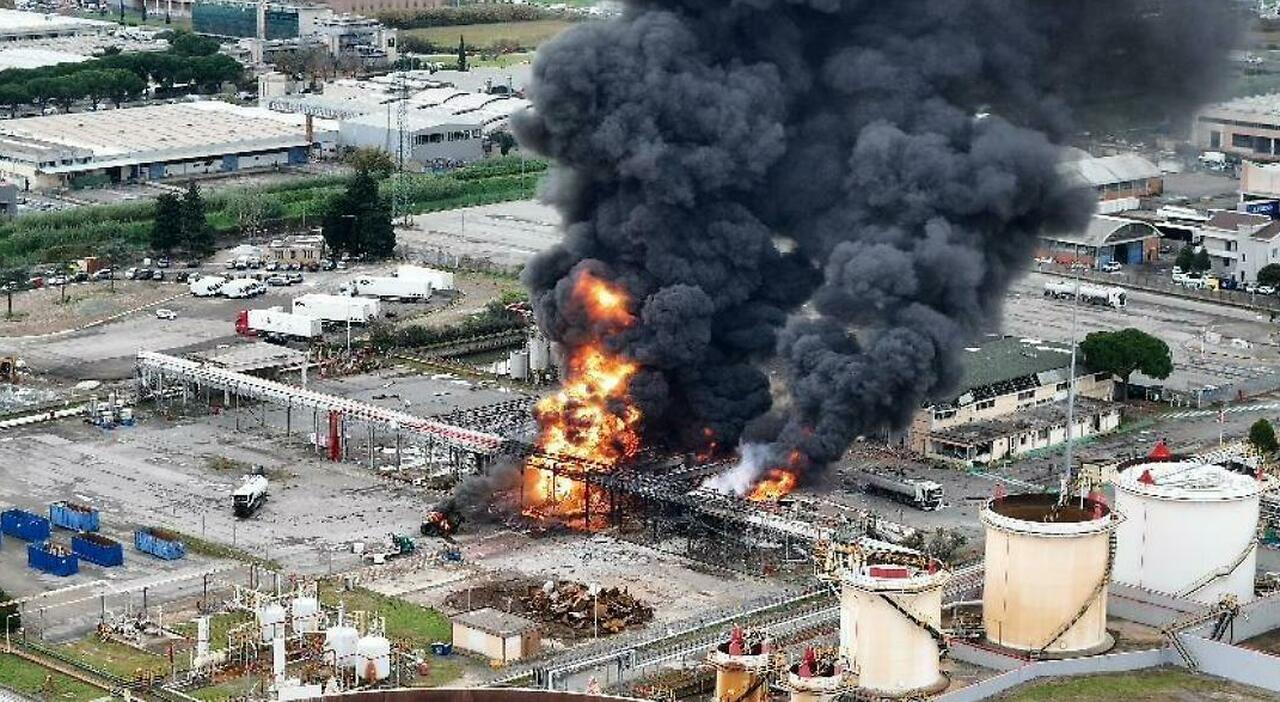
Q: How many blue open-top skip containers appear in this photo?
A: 5